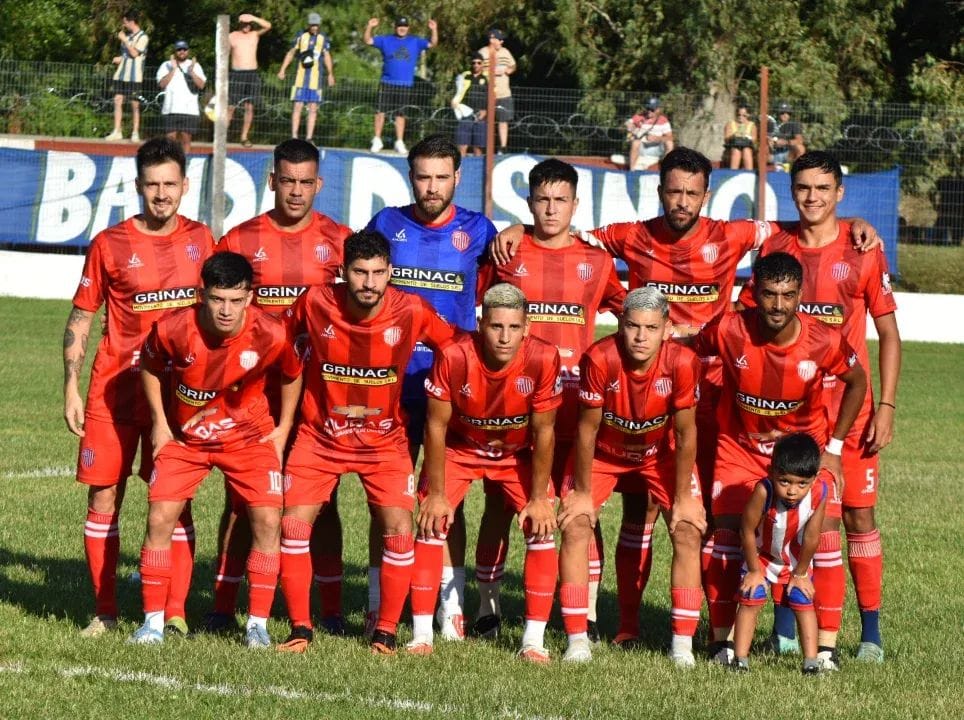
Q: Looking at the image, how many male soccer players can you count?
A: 11